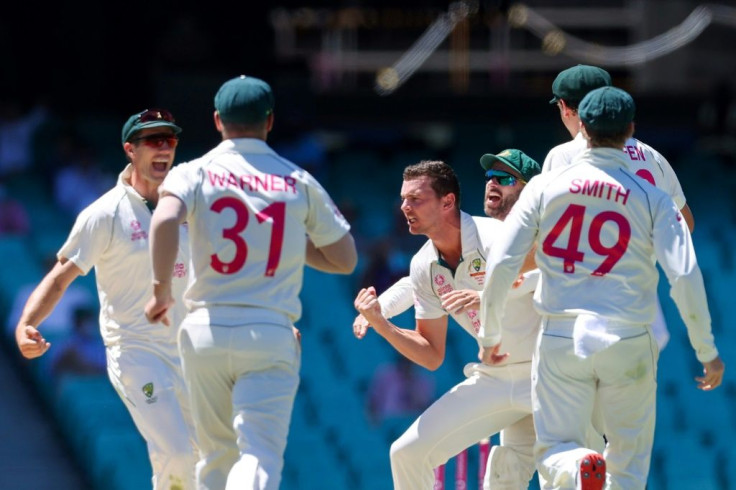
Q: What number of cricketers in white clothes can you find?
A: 6